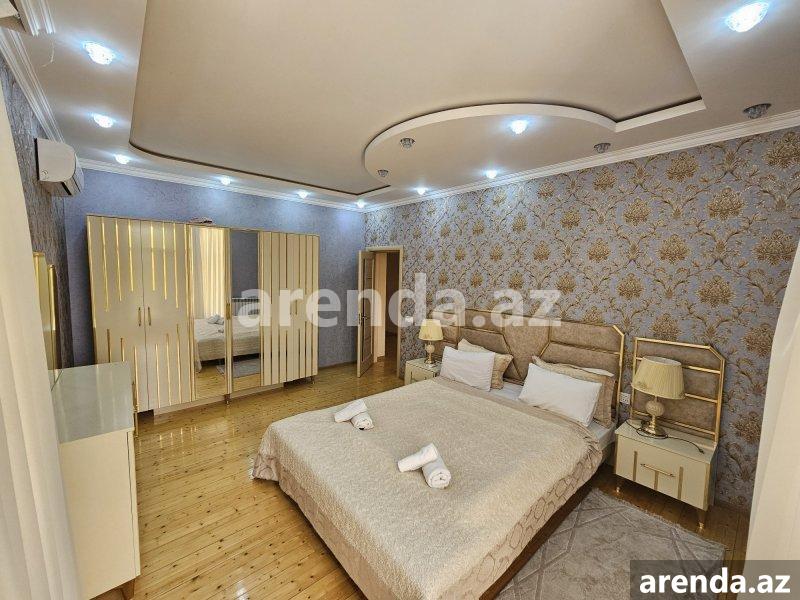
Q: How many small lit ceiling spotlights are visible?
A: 10